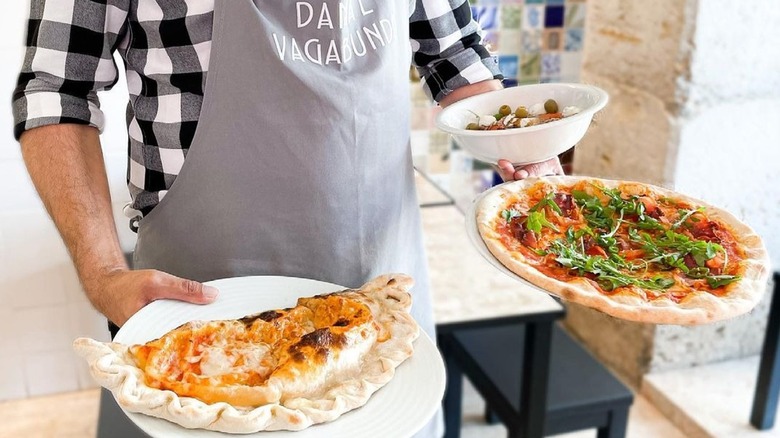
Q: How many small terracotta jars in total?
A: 0